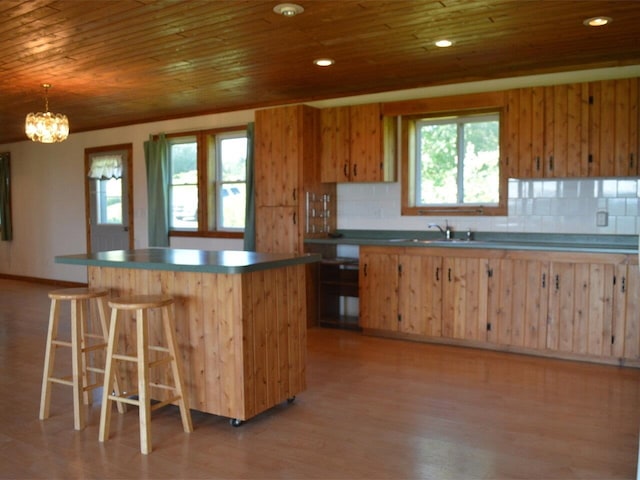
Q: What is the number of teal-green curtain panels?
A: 3